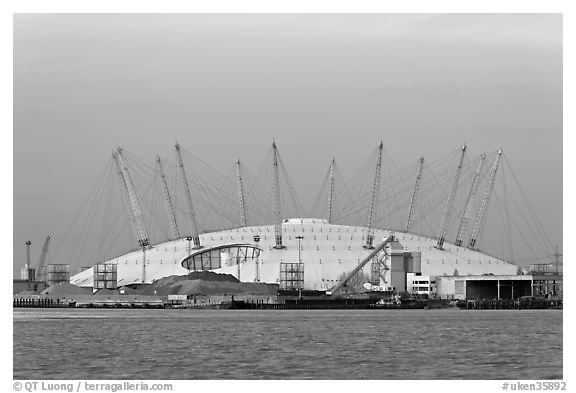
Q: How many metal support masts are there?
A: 12